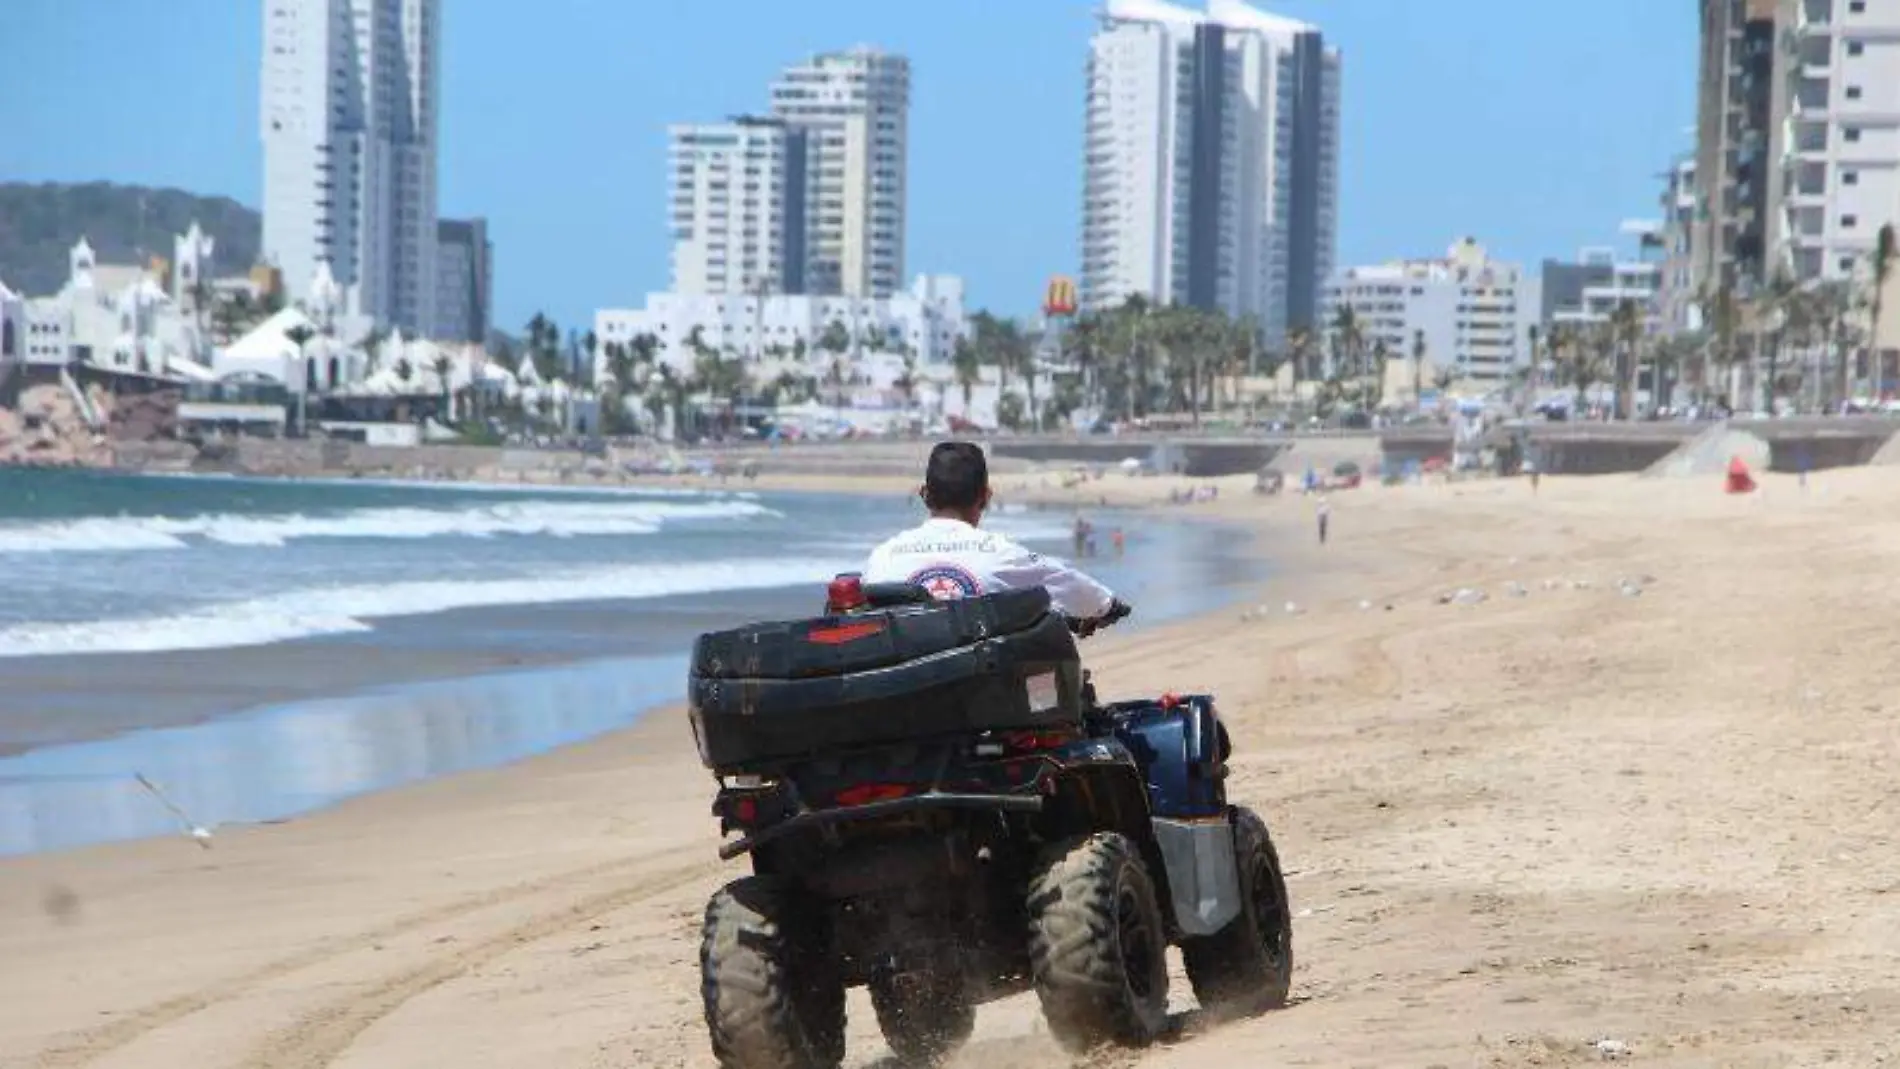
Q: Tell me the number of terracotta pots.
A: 0